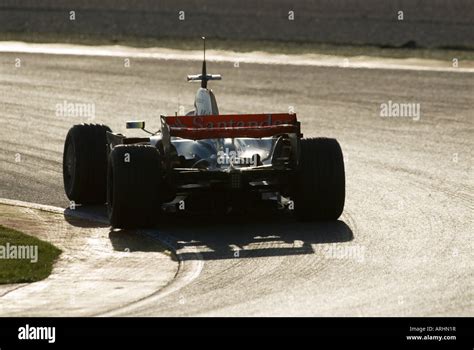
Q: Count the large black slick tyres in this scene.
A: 3